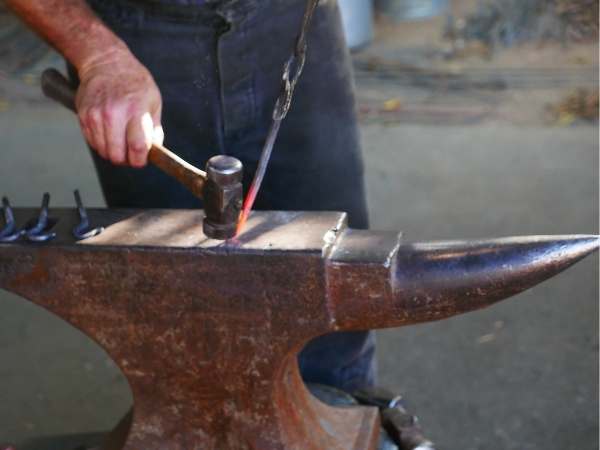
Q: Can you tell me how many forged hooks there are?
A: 3